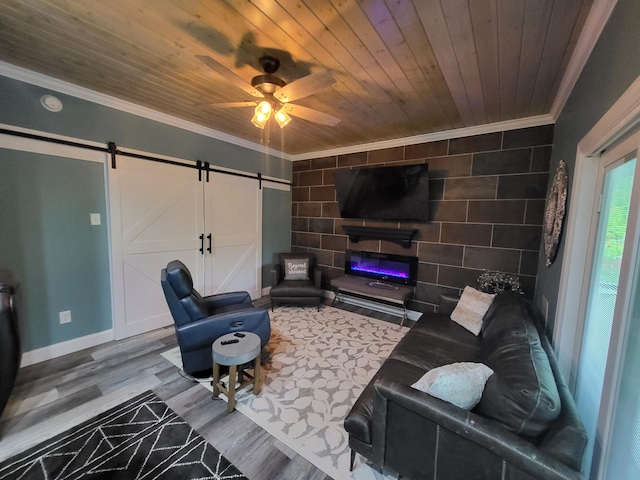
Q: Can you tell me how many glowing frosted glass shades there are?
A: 3